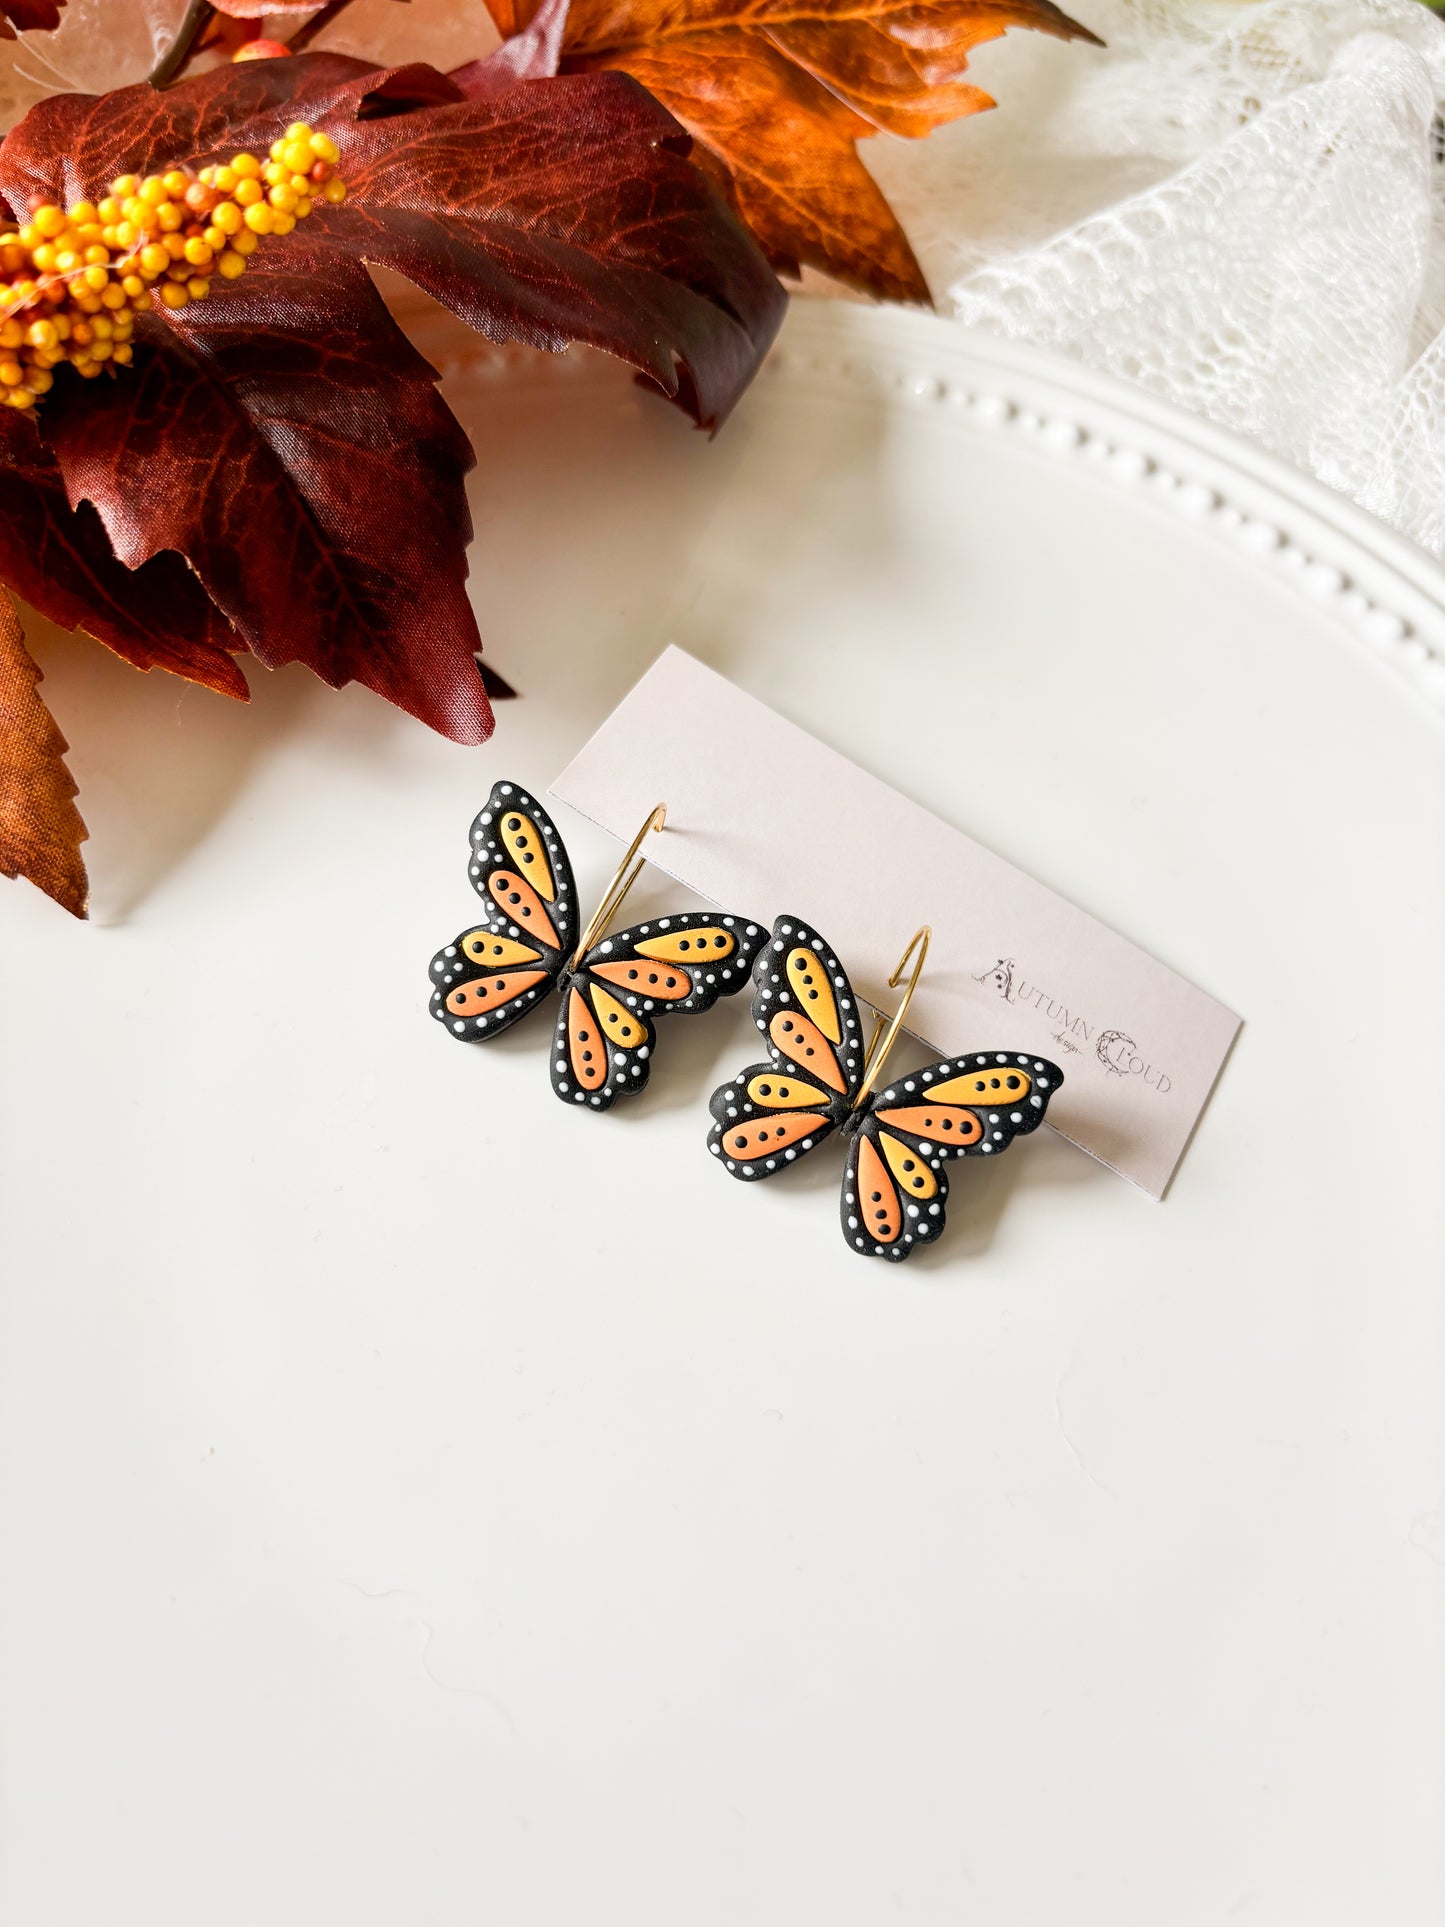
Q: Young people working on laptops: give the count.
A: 0